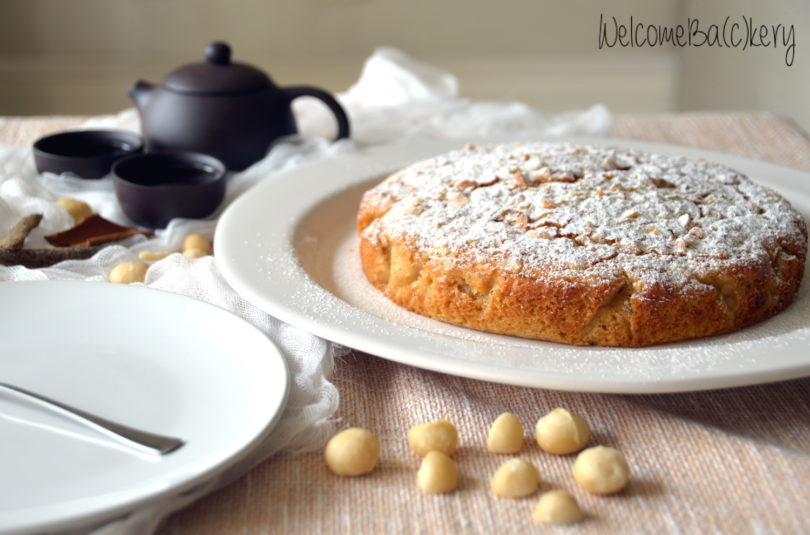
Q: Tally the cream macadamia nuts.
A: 13